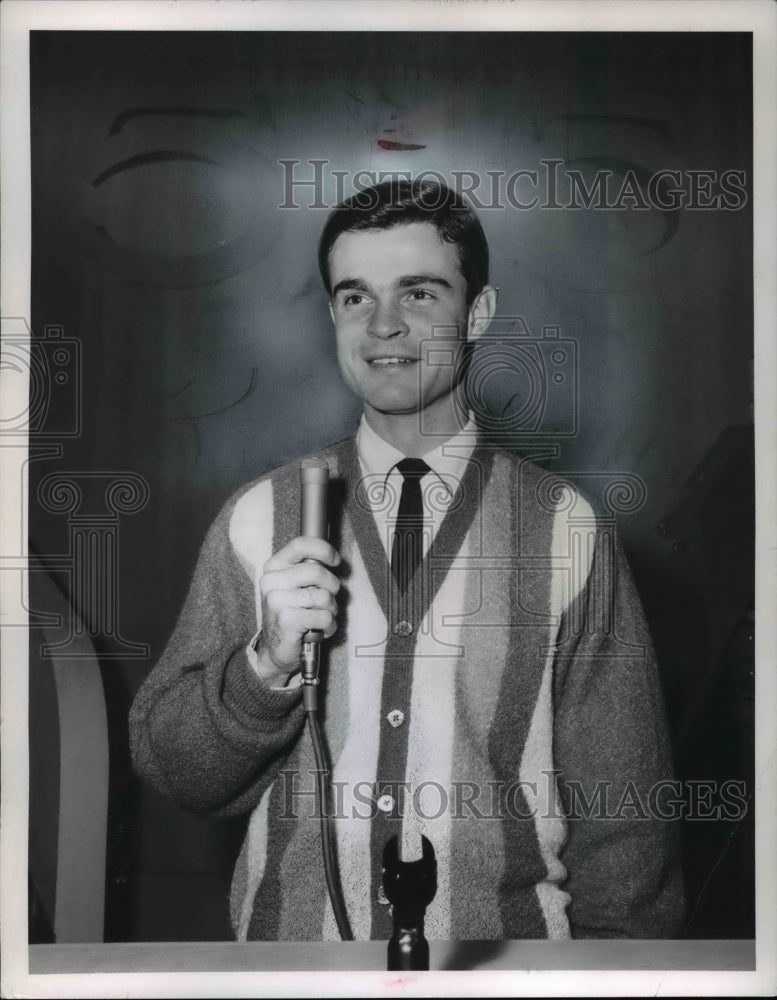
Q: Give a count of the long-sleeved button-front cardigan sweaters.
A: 1